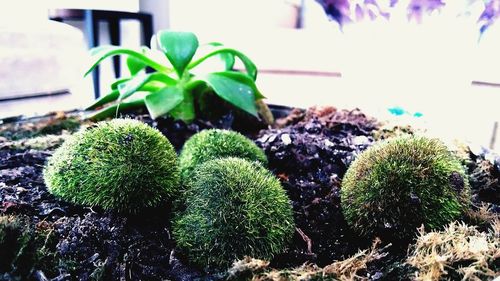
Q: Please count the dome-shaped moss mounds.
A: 4